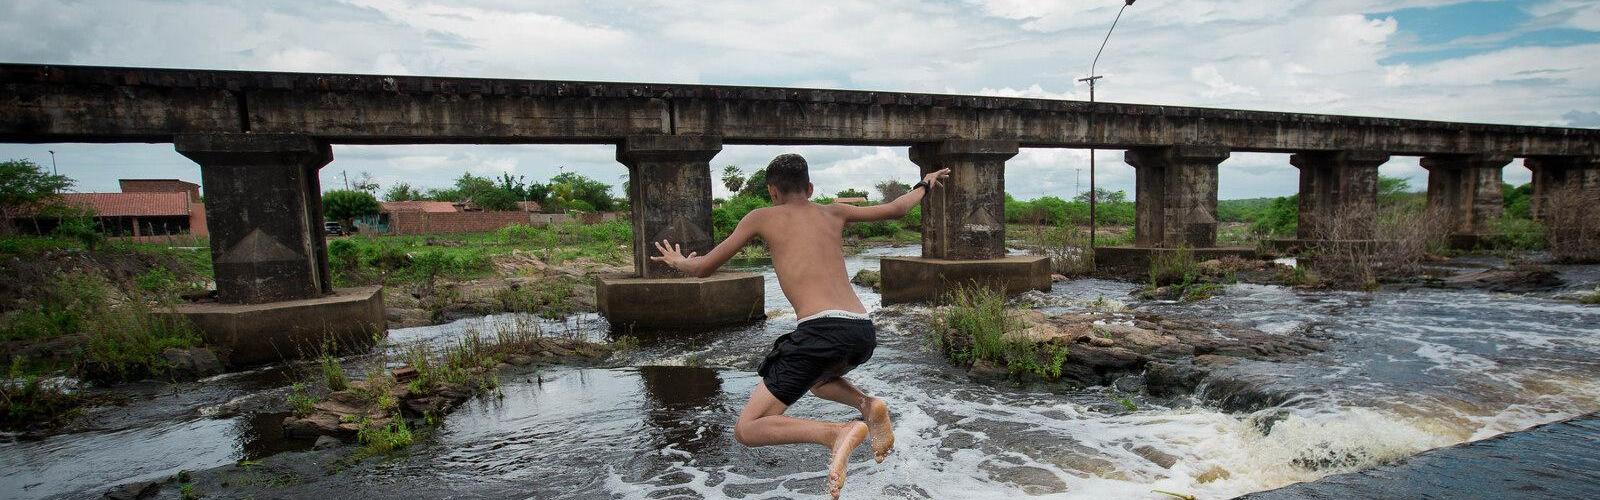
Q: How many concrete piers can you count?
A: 7